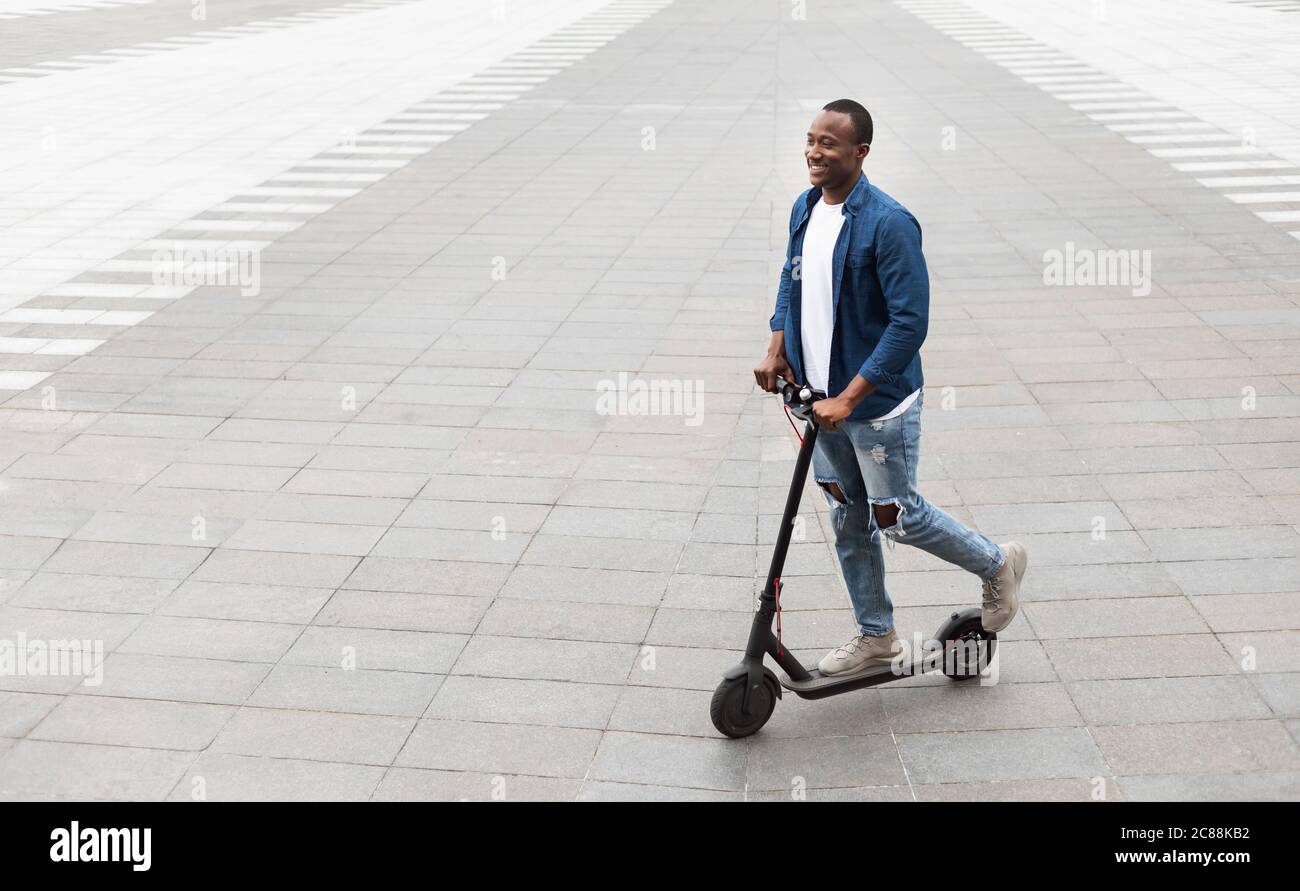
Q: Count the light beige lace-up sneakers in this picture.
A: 2